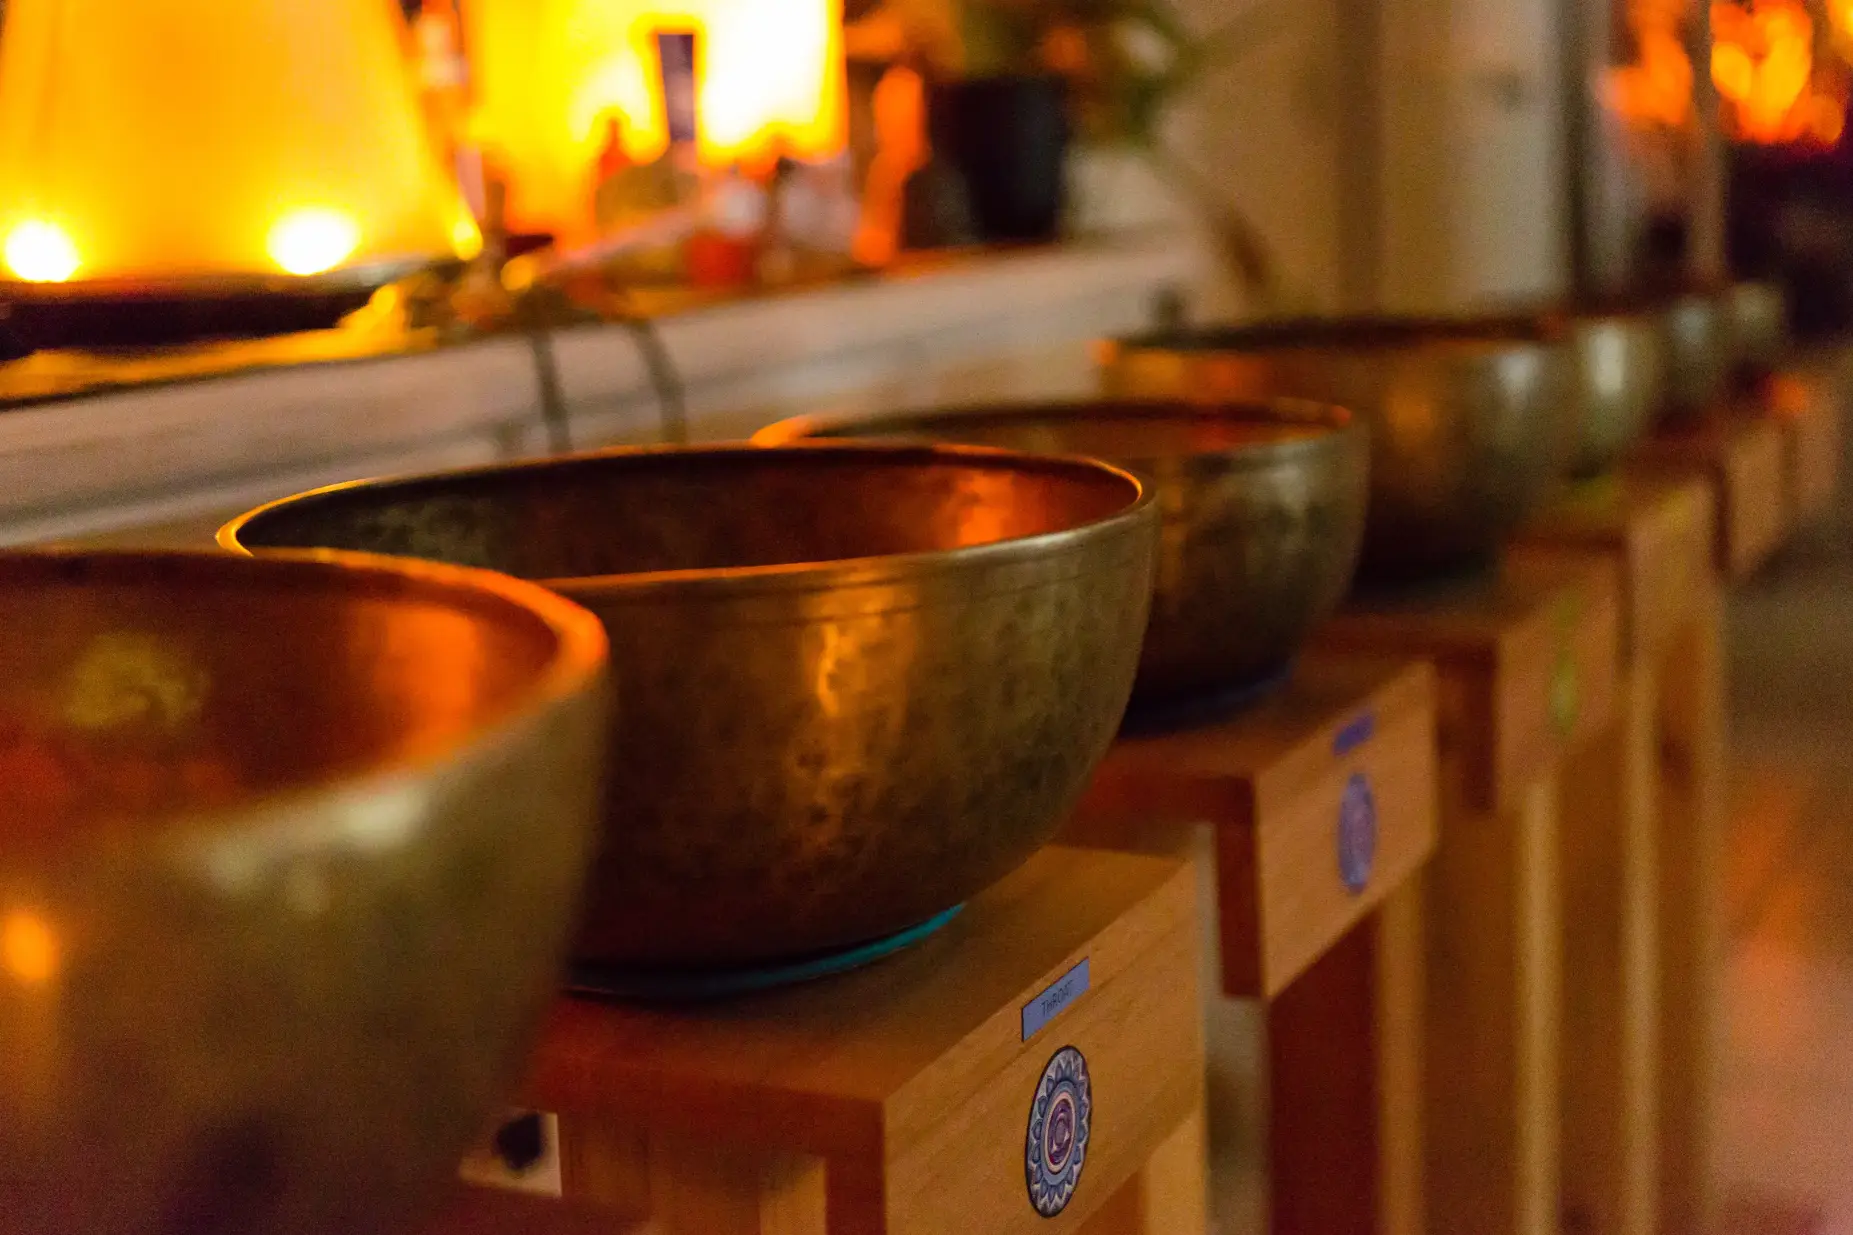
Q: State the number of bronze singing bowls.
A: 7